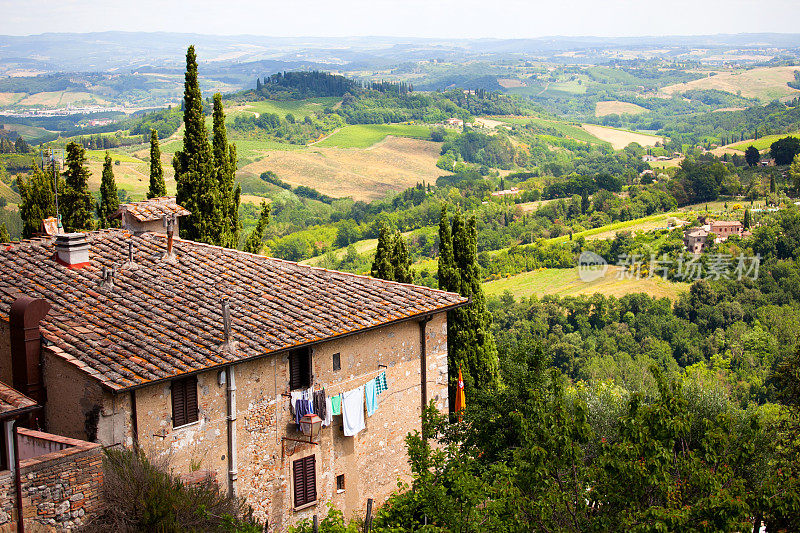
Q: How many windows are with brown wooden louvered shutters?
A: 3